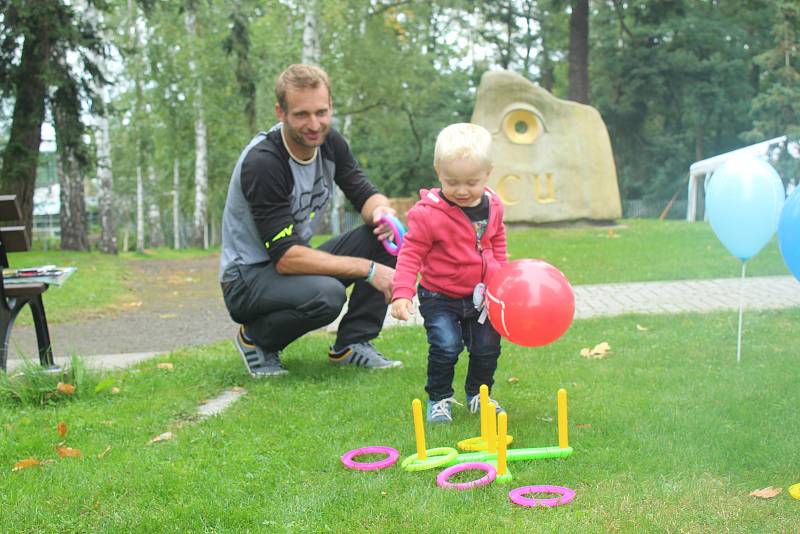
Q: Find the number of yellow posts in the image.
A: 5